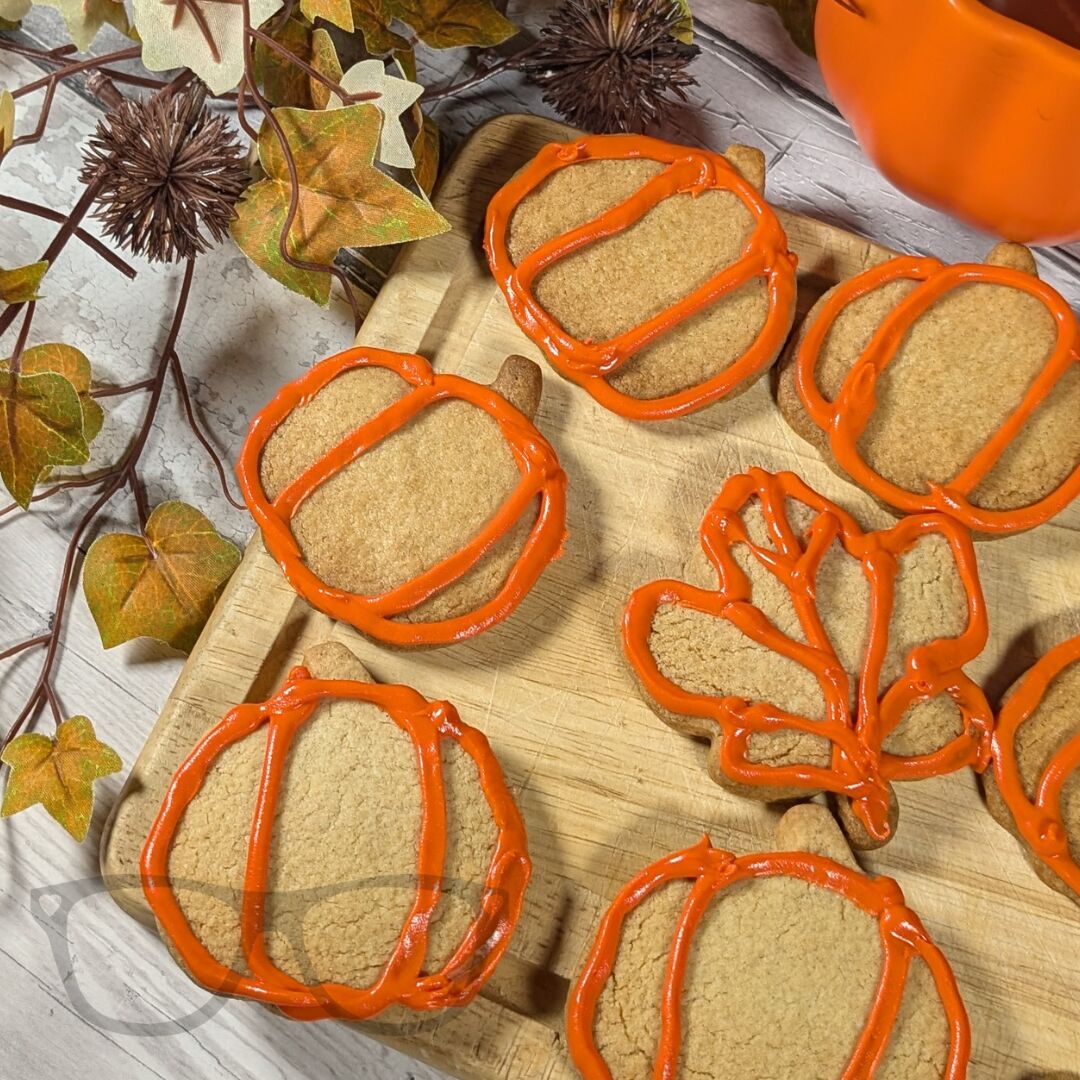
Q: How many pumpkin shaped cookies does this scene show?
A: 6